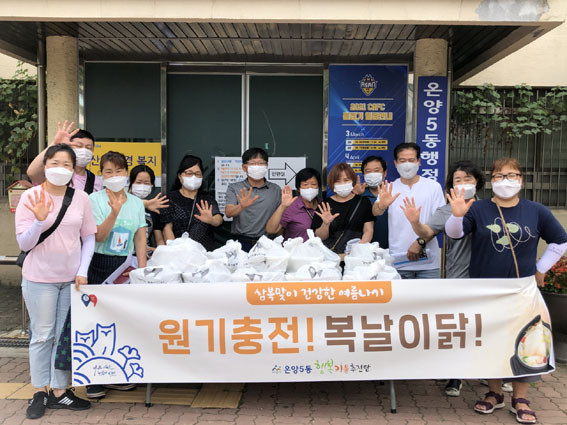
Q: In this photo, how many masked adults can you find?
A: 12